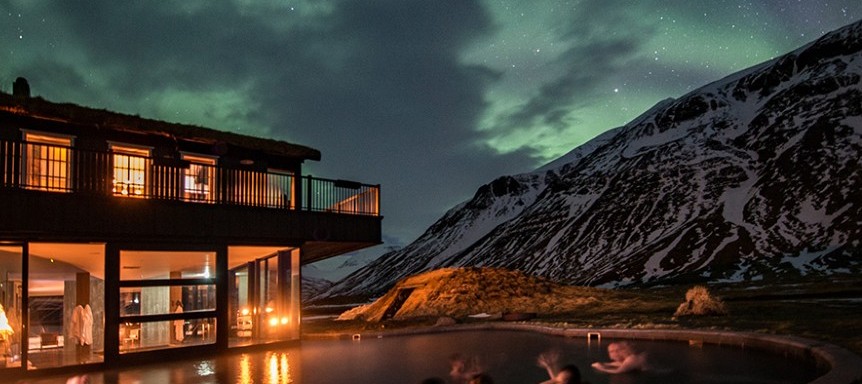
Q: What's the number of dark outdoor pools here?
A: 1